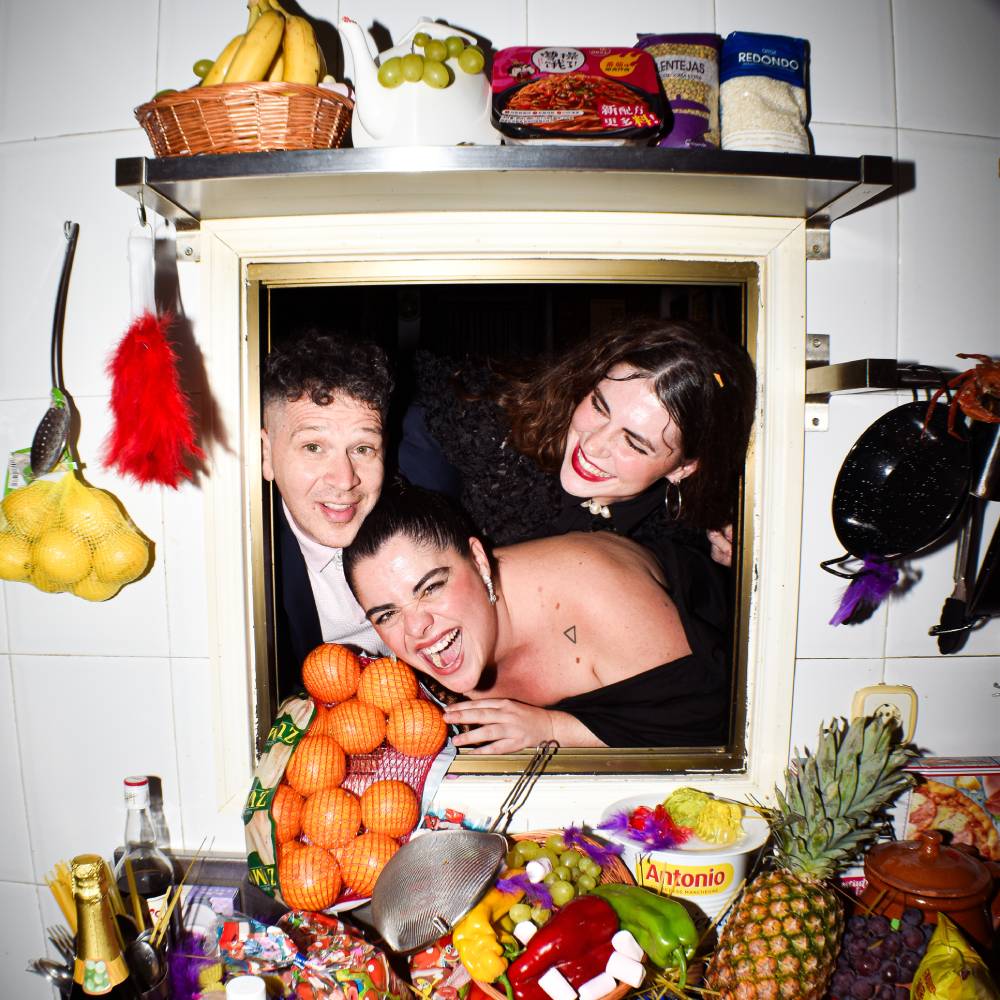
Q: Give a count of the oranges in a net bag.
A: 11